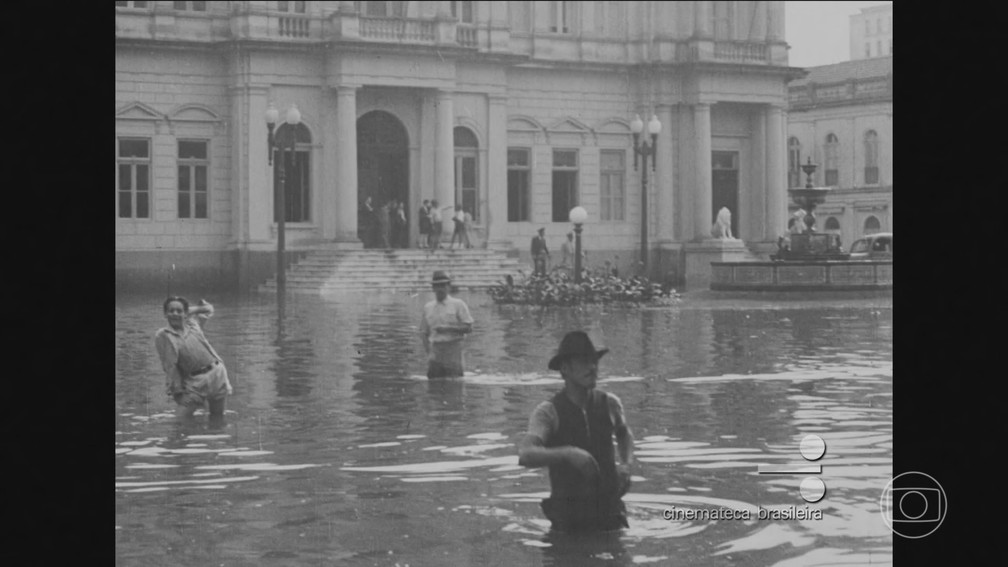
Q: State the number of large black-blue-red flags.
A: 0